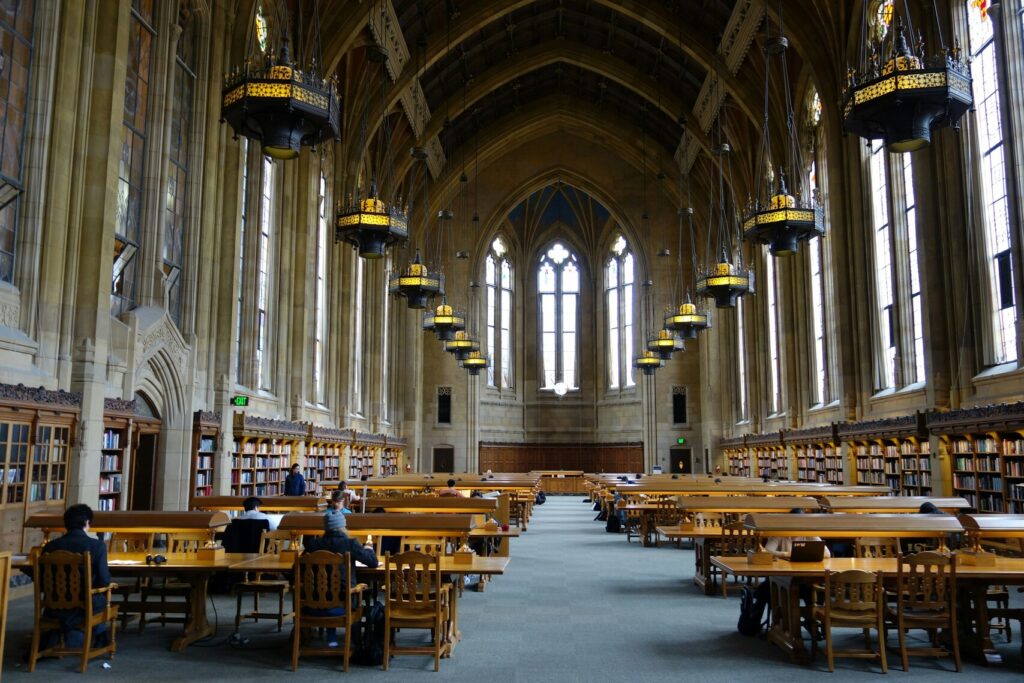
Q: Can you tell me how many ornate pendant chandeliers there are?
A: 12